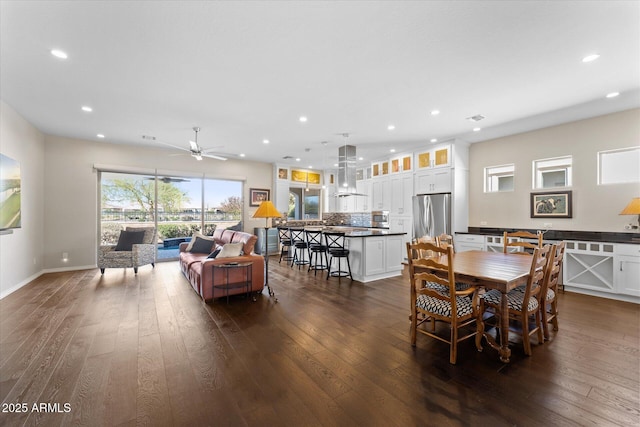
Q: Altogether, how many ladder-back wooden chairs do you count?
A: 6